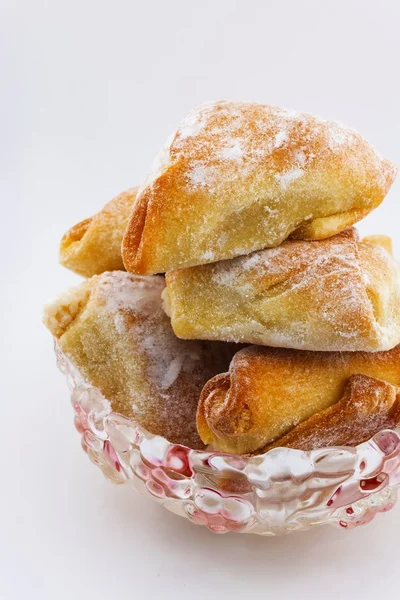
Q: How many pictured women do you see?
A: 0